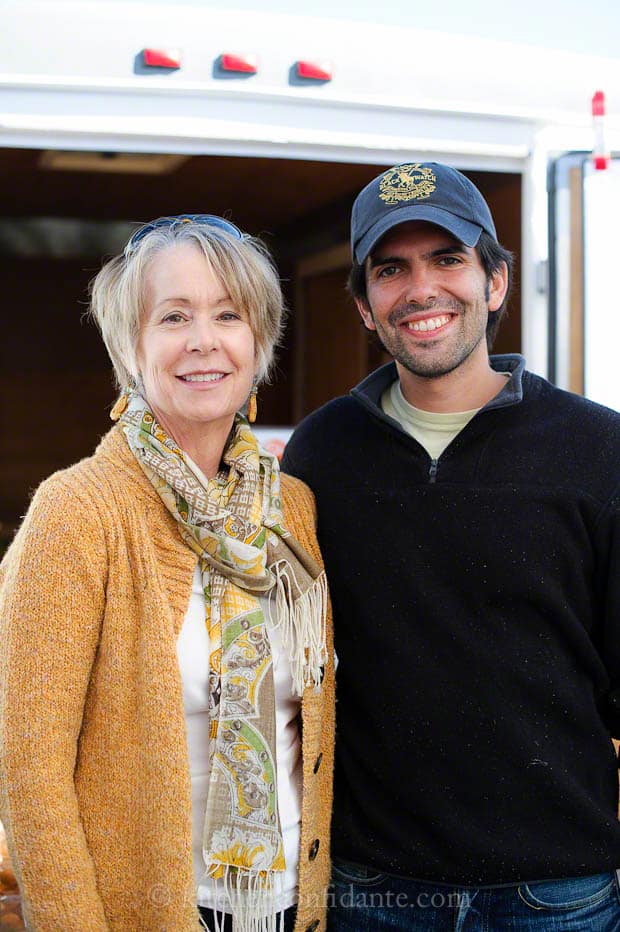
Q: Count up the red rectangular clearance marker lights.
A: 3